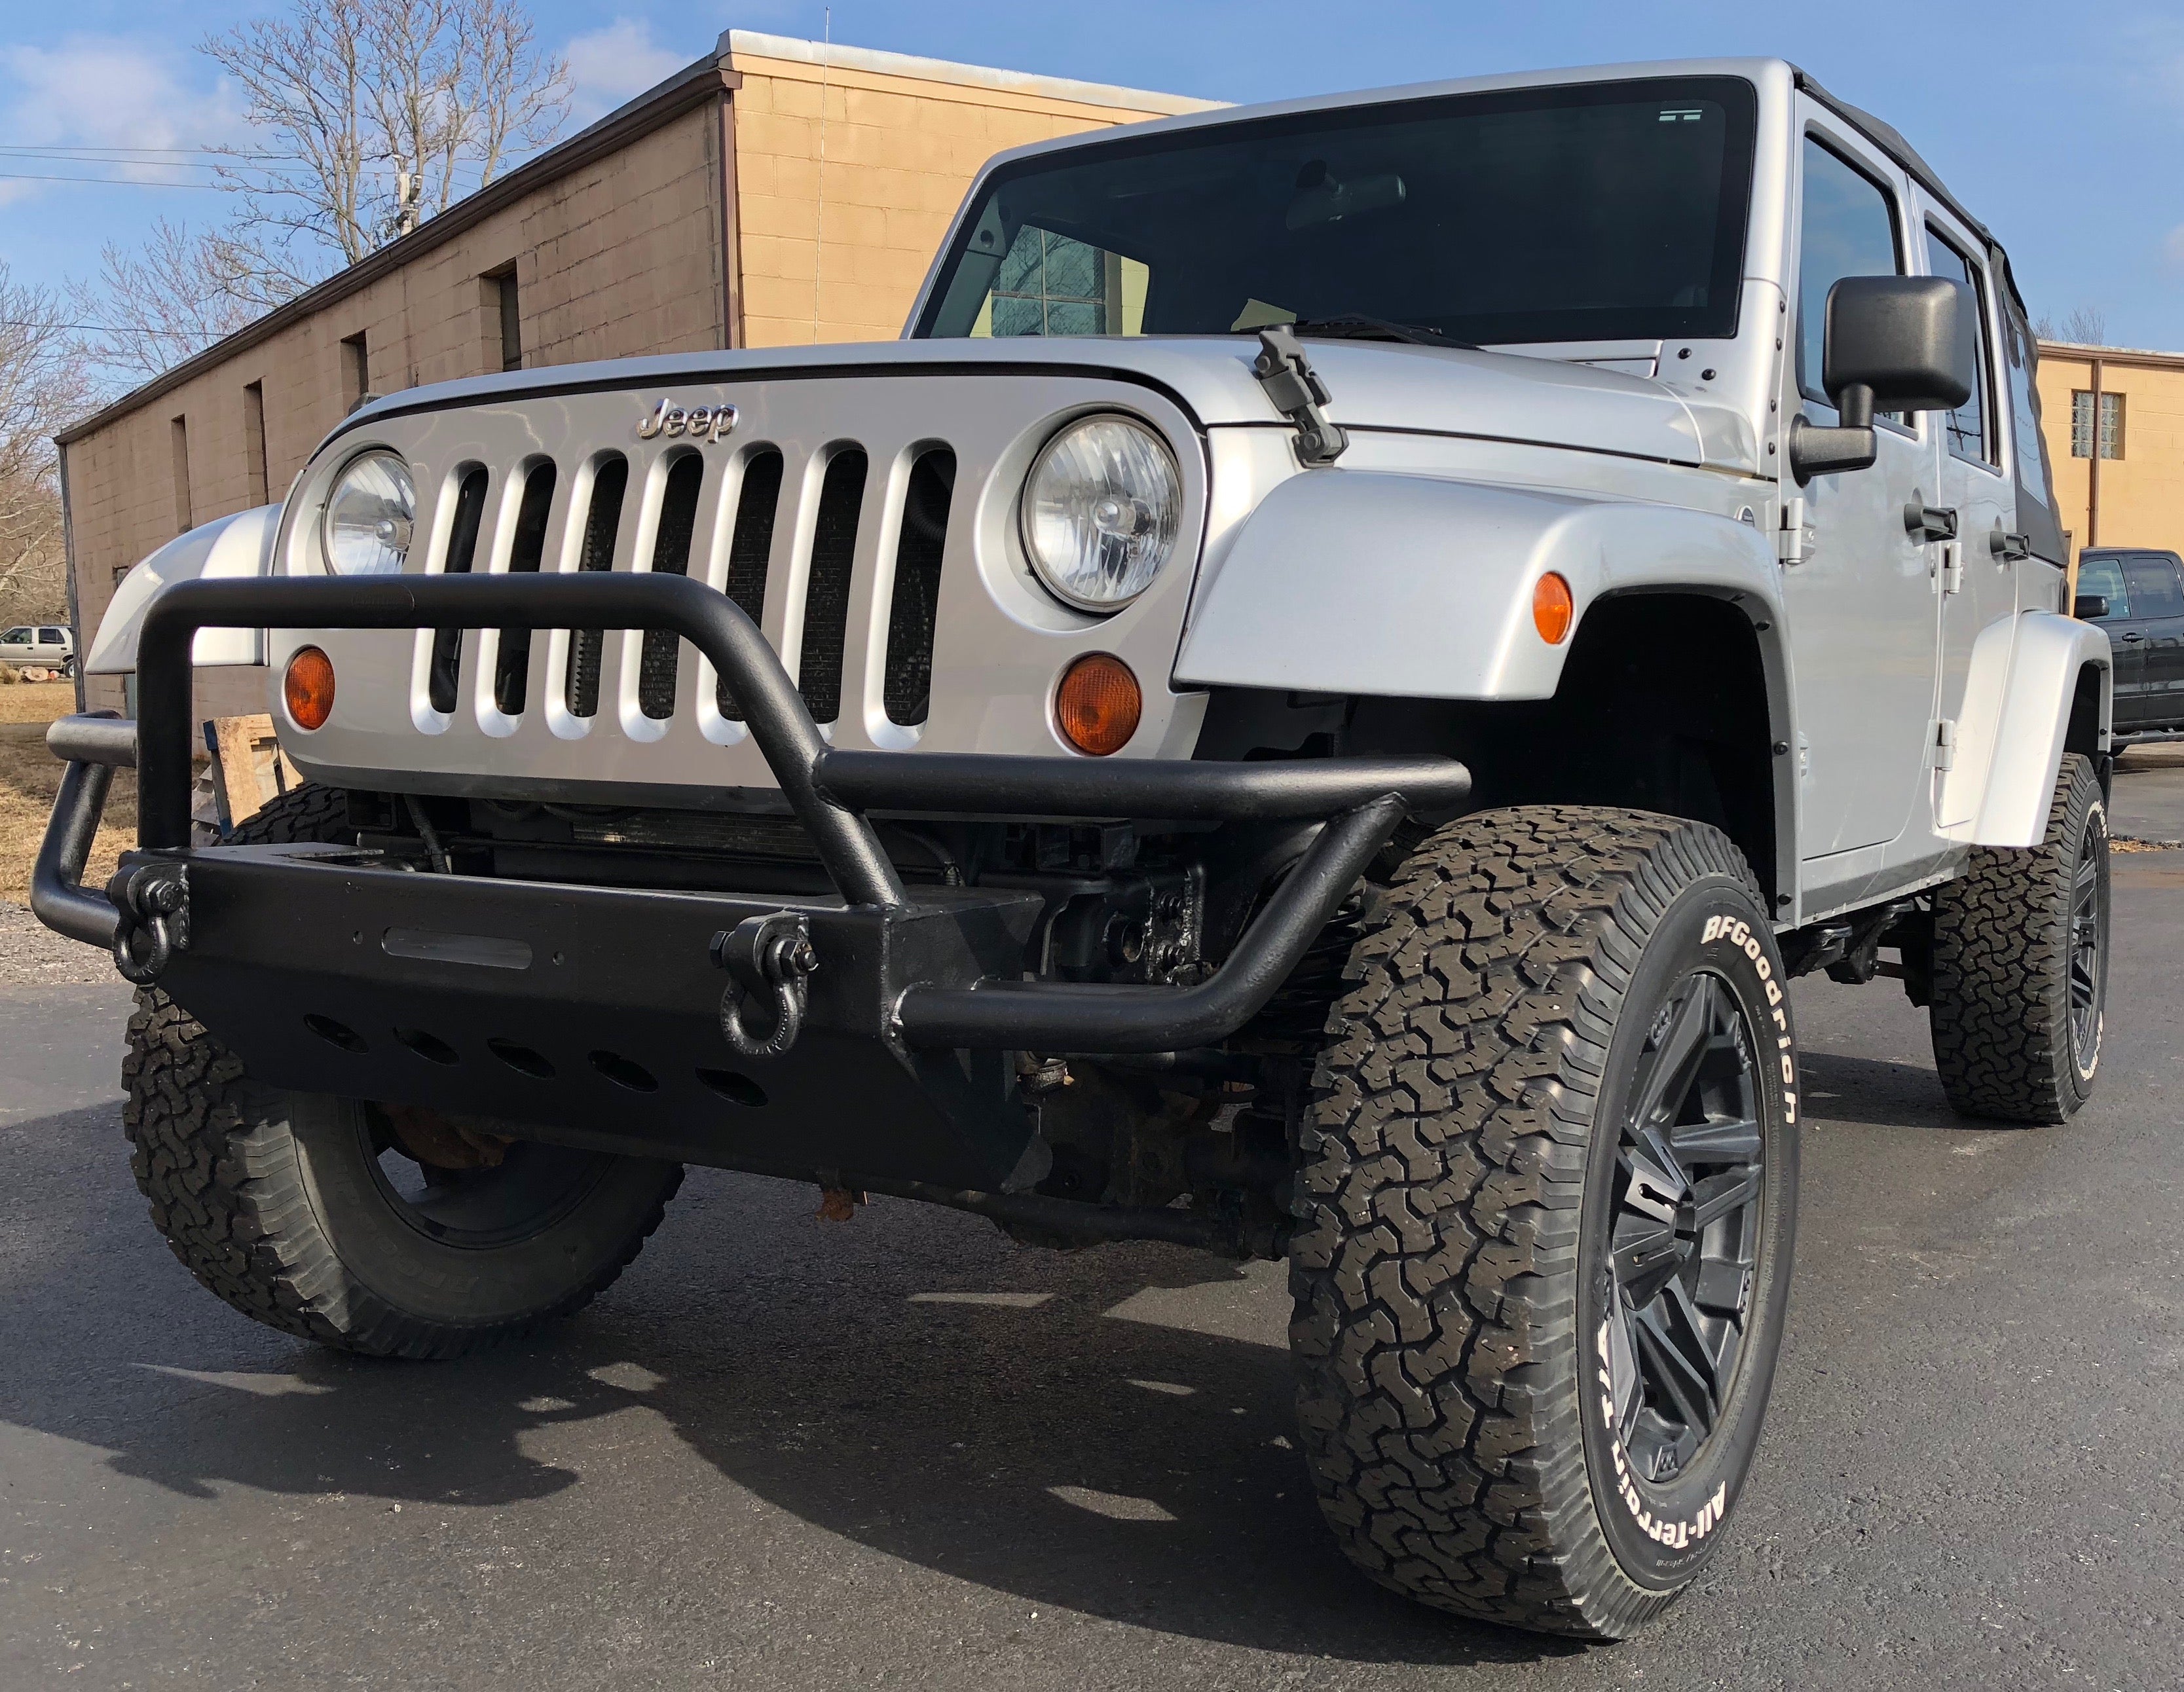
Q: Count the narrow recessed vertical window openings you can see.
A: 4